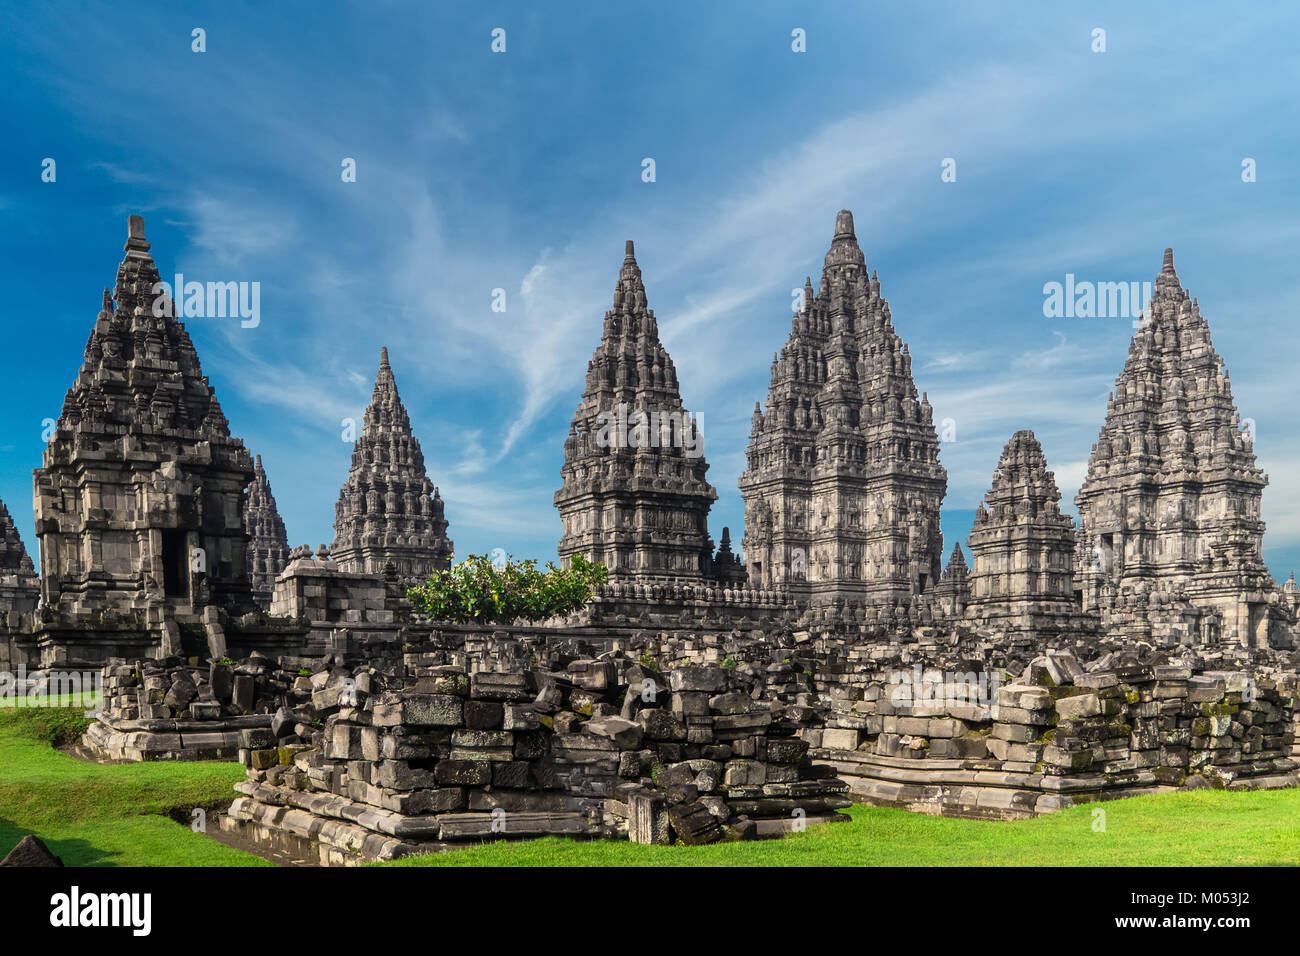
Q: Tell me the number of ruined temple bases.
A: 3